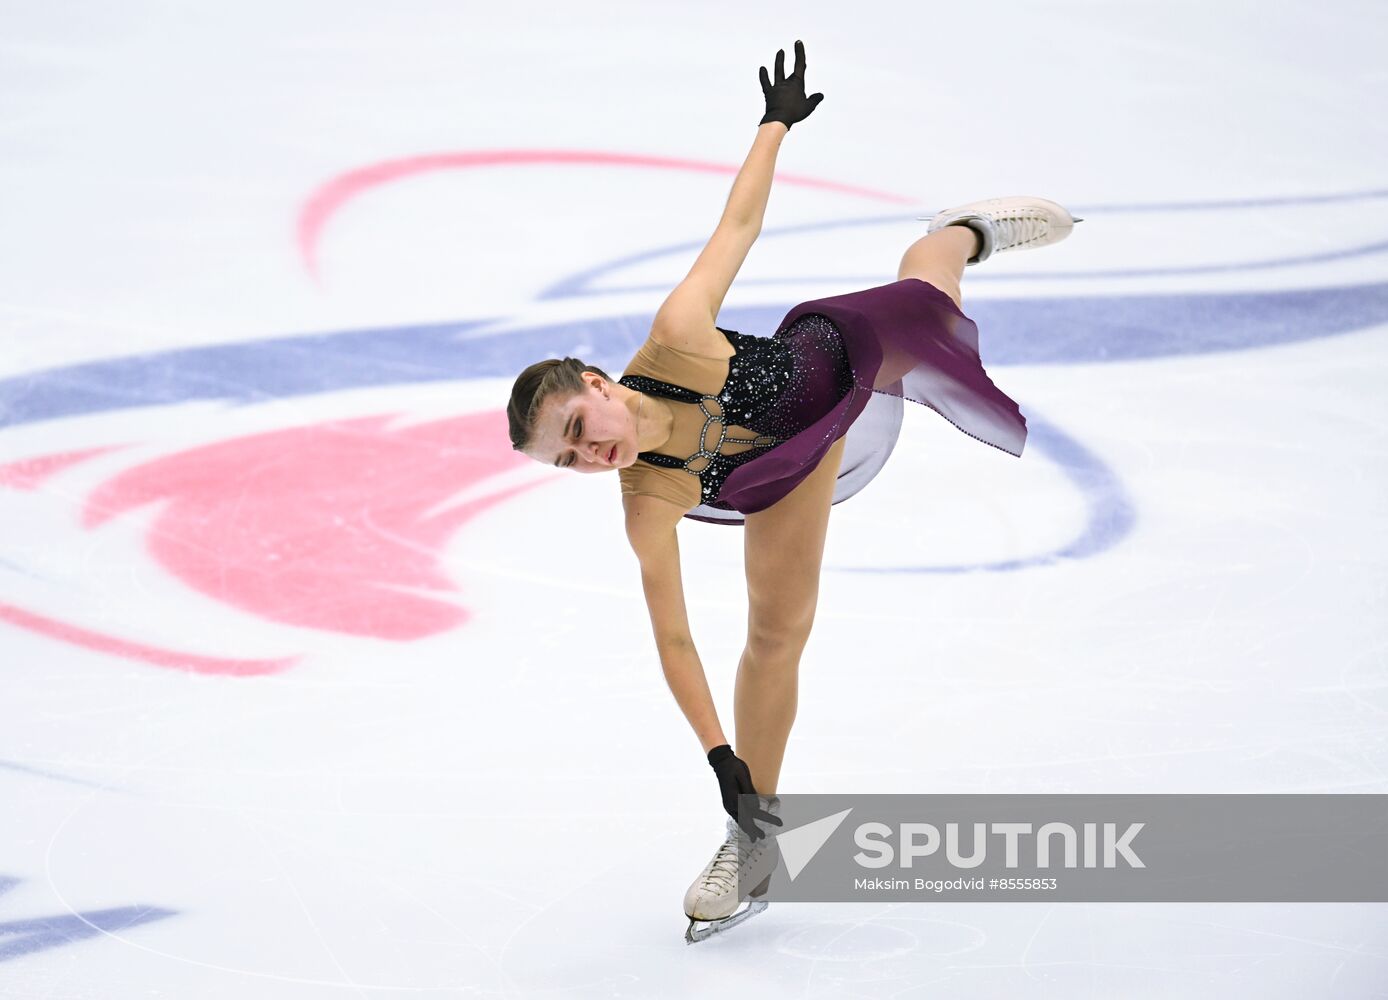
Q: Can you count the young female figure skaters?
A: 1